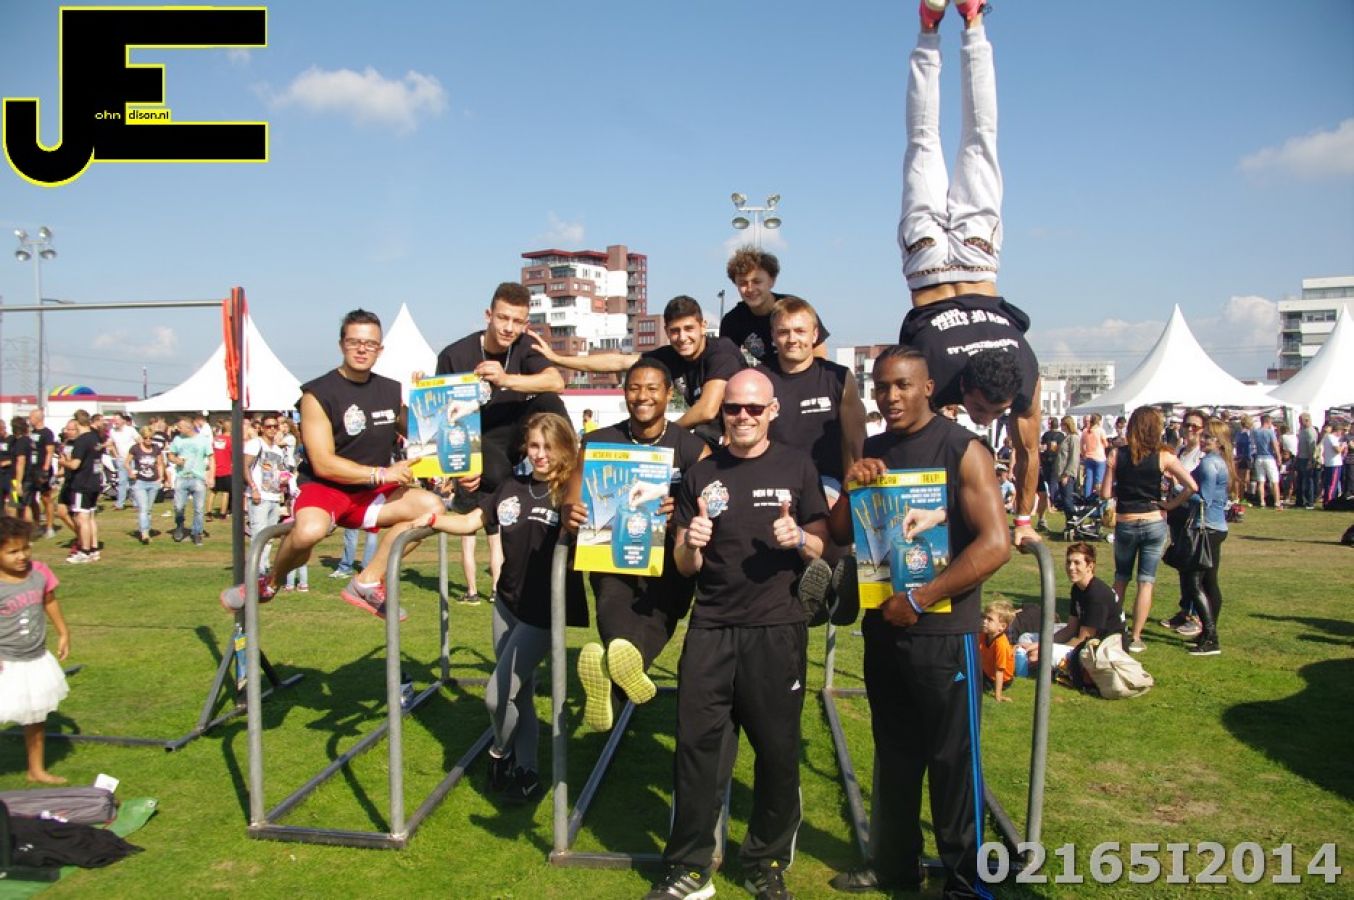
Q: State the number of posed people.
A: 10